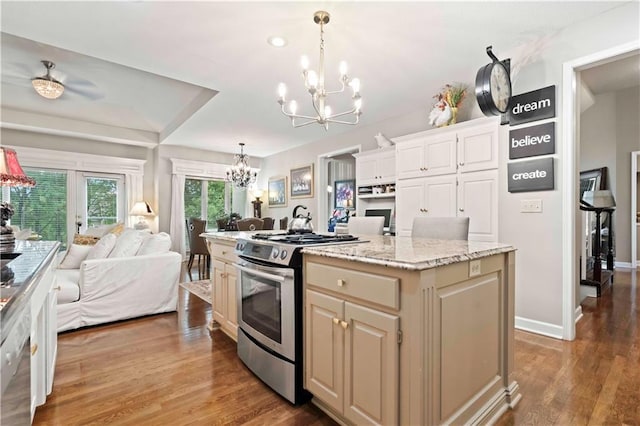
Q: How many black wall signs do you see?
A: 3